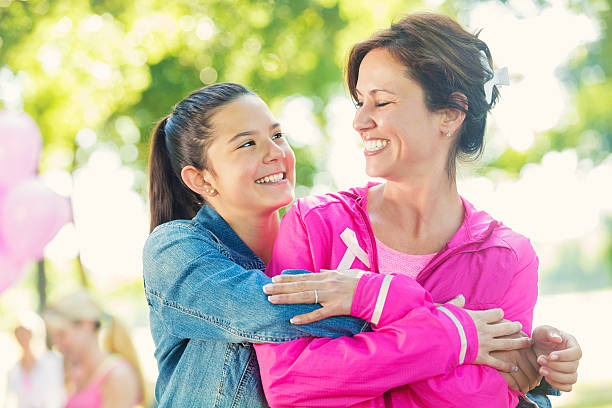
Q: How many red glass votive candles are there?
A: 0